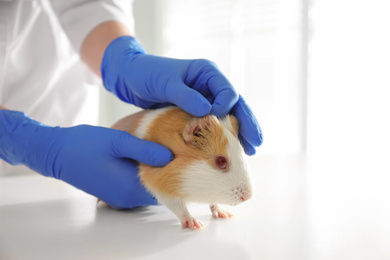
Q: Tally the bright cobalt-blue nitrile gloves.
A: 2